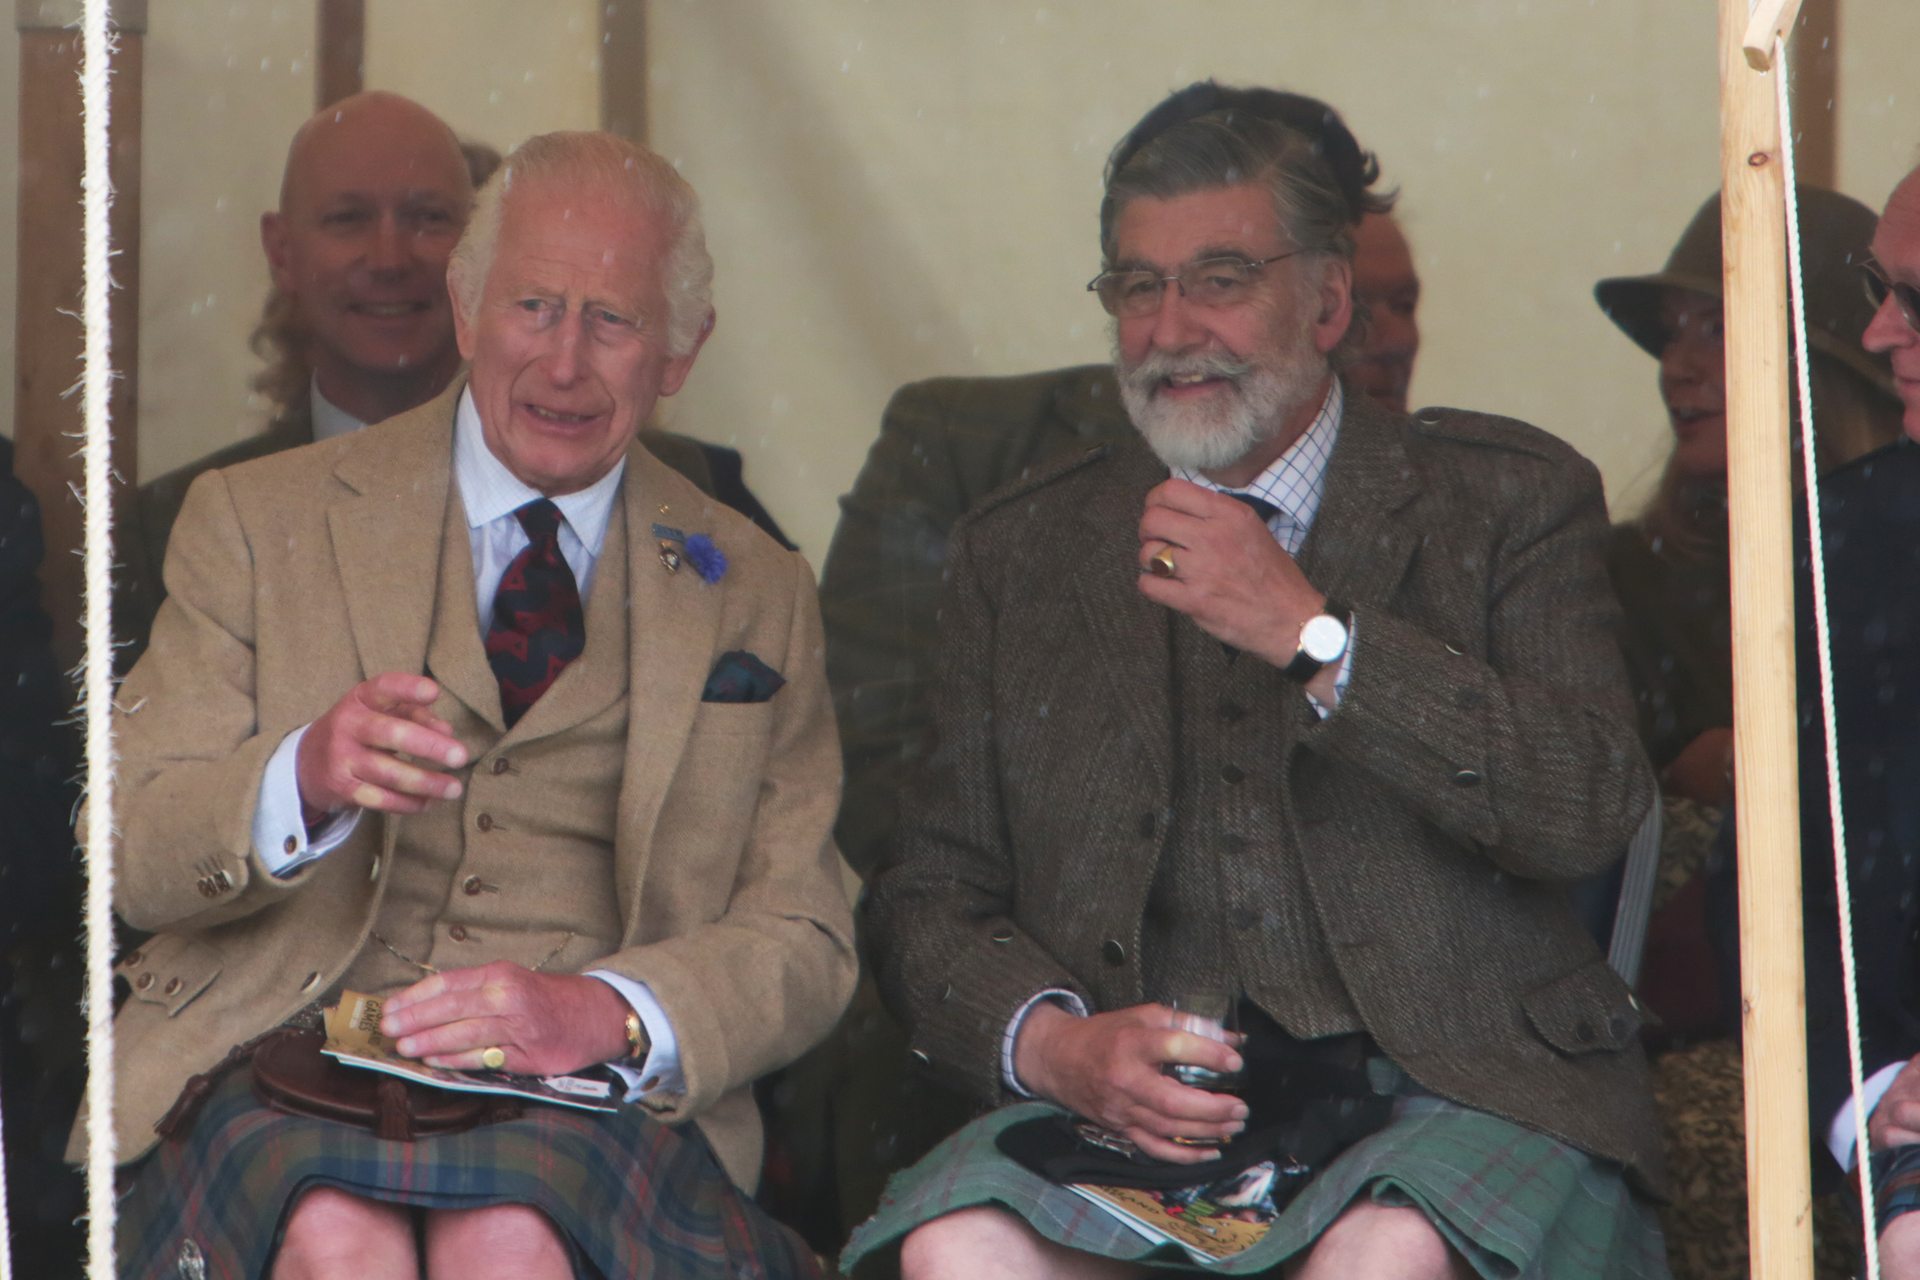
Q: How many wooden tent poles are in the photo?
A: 5